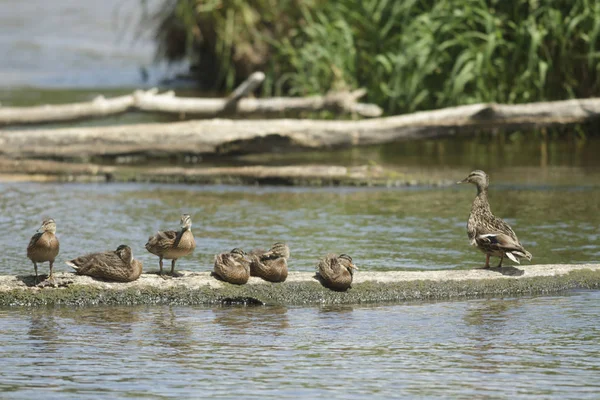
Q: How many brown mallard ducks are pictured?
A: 7